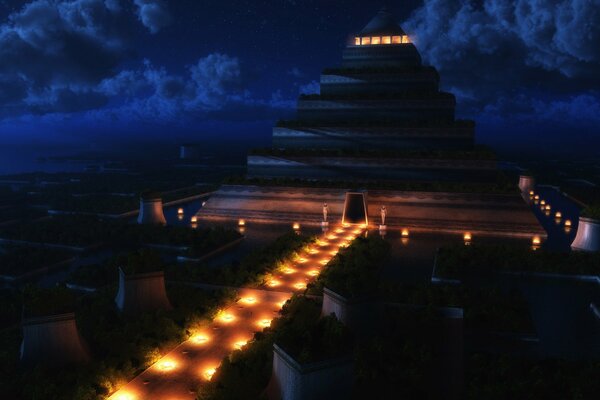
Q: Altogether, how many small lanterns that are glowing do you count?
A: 13